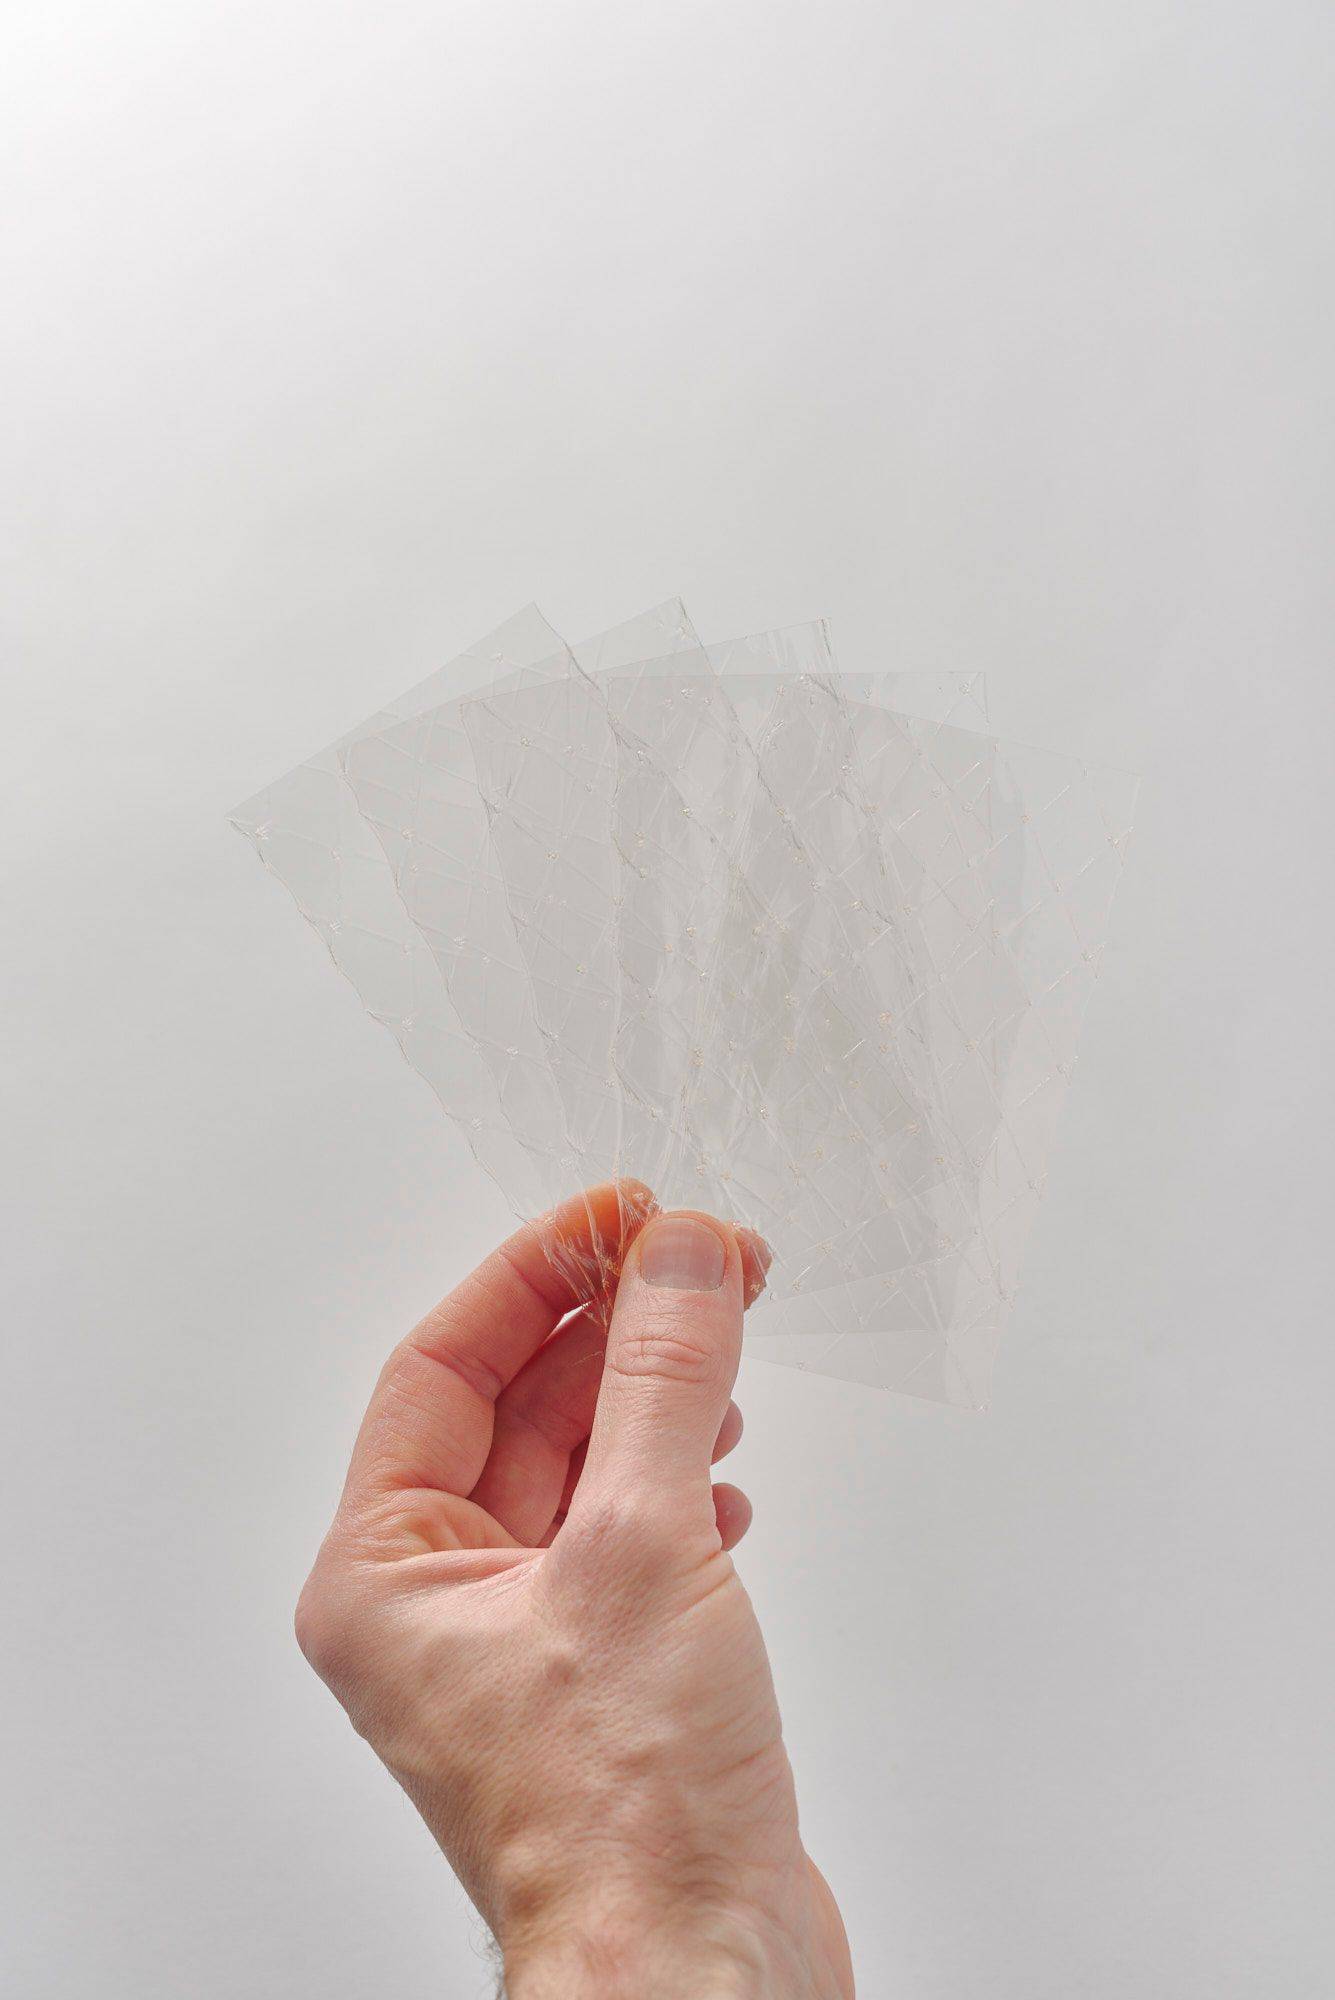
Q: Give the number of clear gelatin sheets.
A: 5